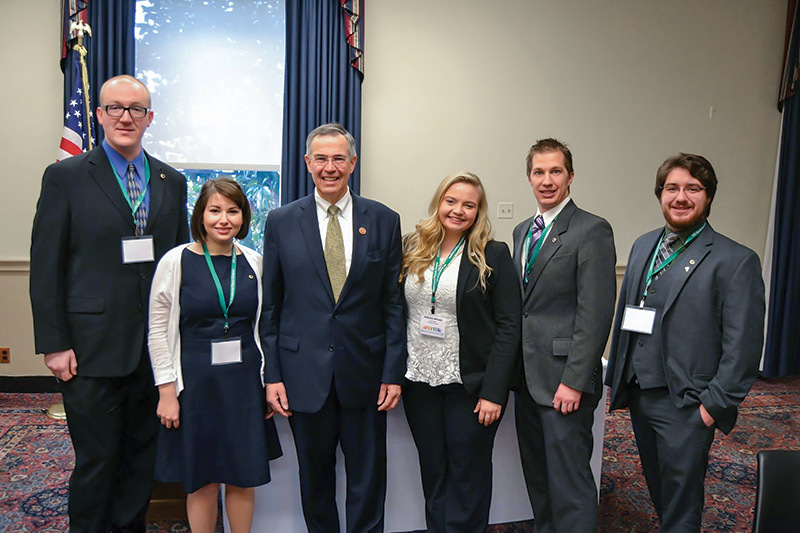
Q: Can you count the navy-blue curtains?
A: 3